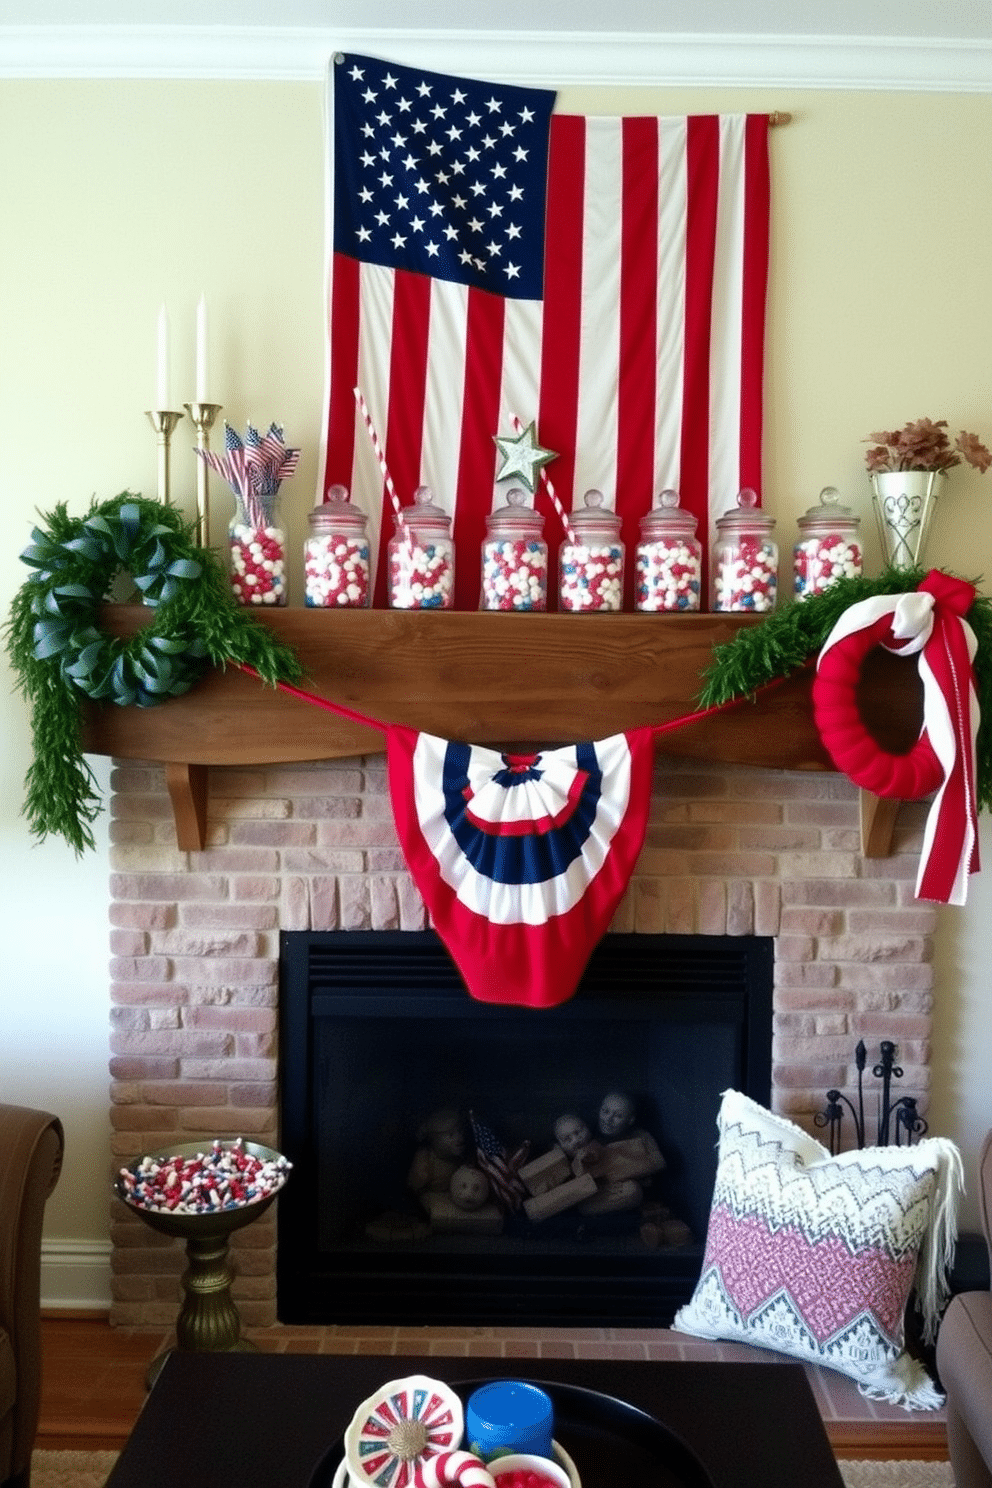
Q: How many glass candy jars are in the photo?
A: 8